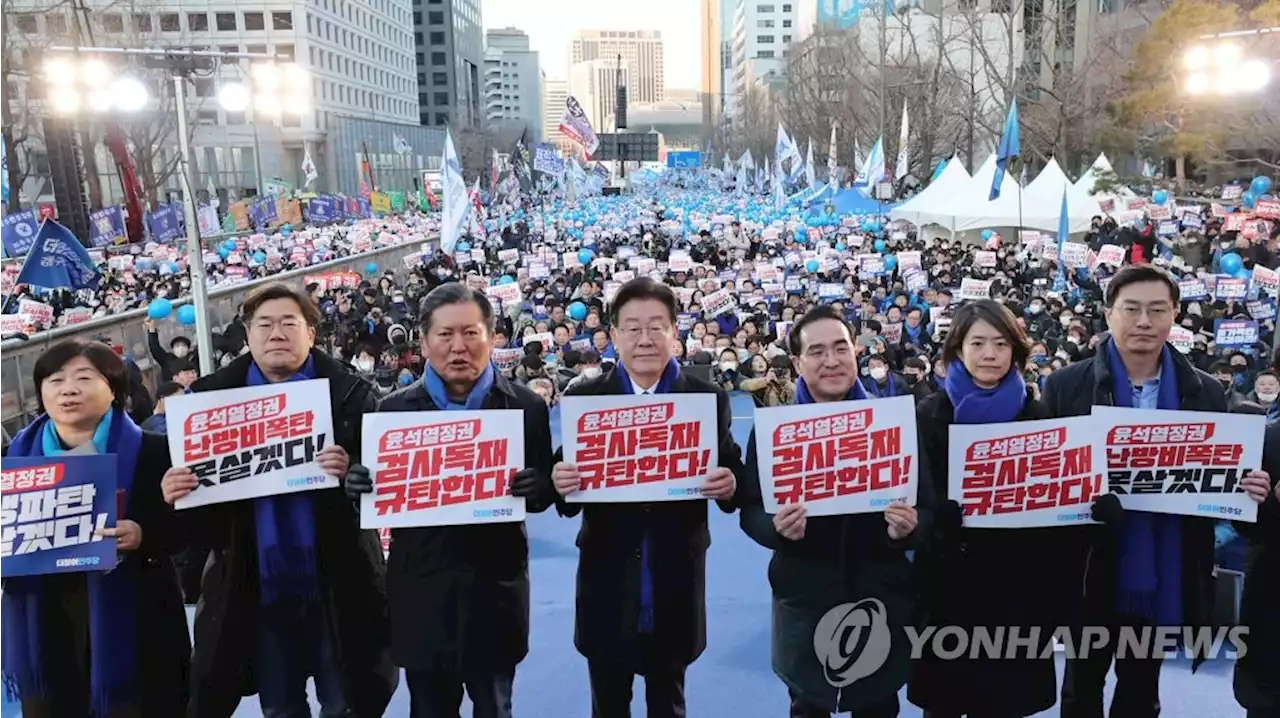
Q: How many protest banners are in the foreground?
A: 7